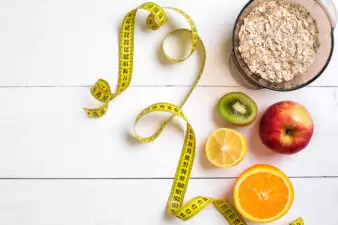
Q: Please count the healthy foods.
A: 5